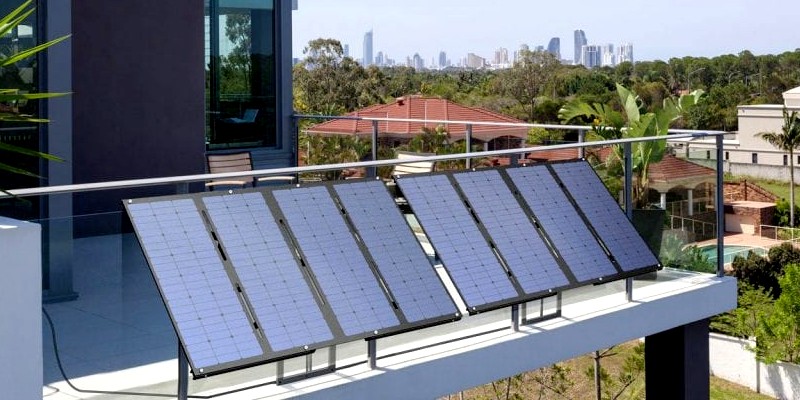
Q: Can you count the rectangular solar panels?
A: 8